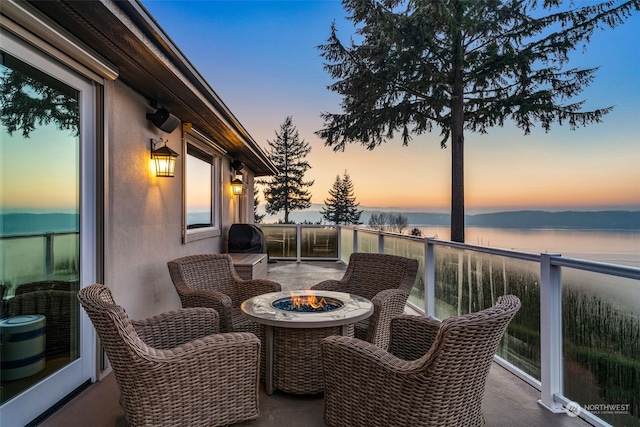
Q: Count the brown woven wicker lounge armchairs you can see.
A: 4